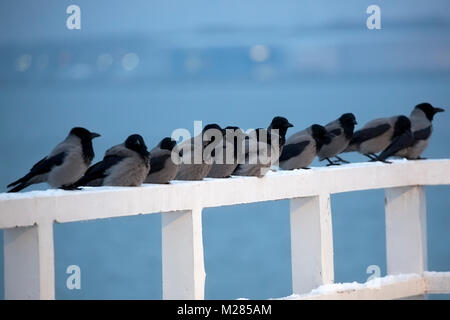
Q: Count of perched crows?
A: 11